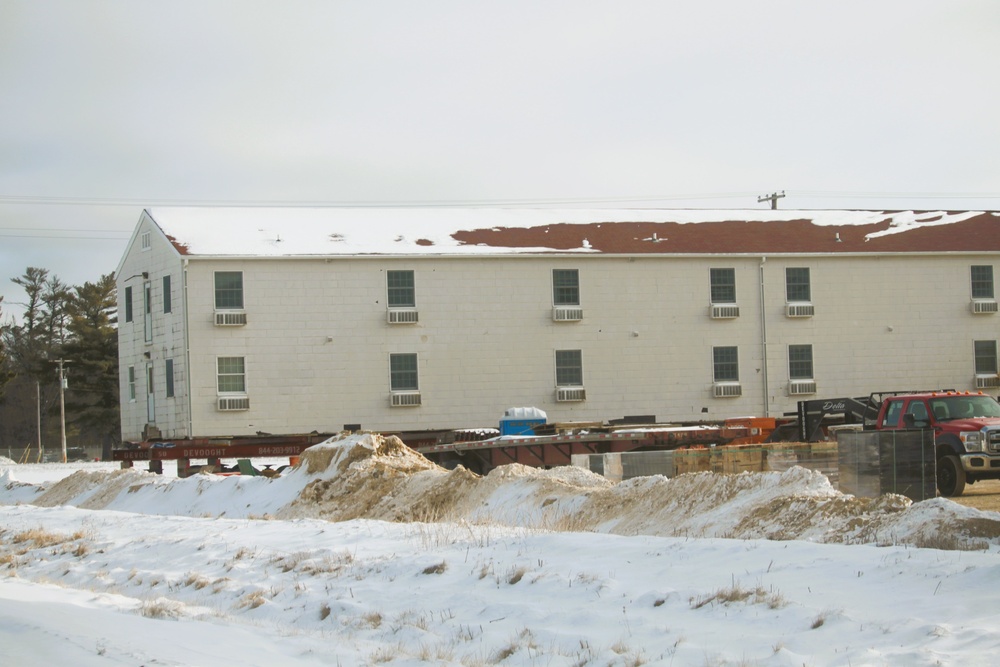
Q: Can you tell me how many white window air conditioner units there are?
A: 12